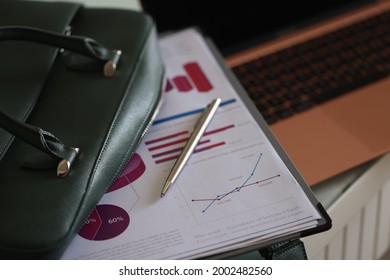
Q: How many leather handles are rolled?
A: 2